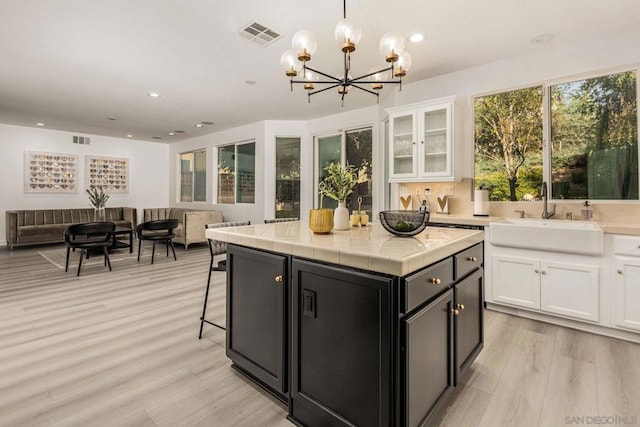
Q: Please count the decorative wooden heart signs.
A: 2